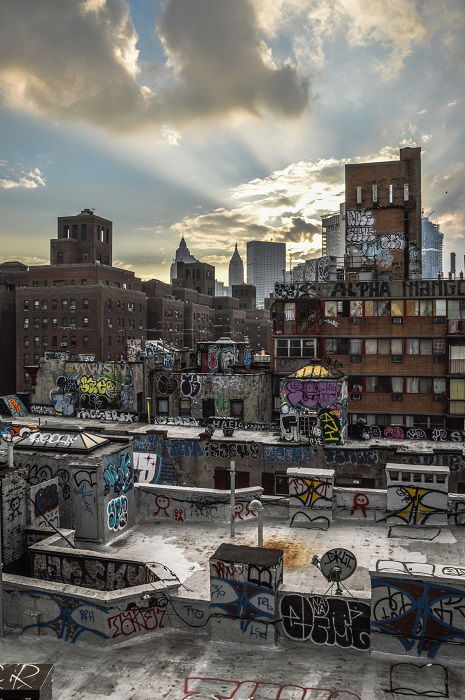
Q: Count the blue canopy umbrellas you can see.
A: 0